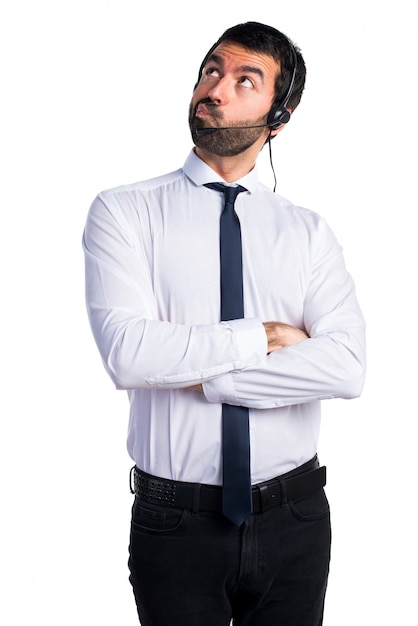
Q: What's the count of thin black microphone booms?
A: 1